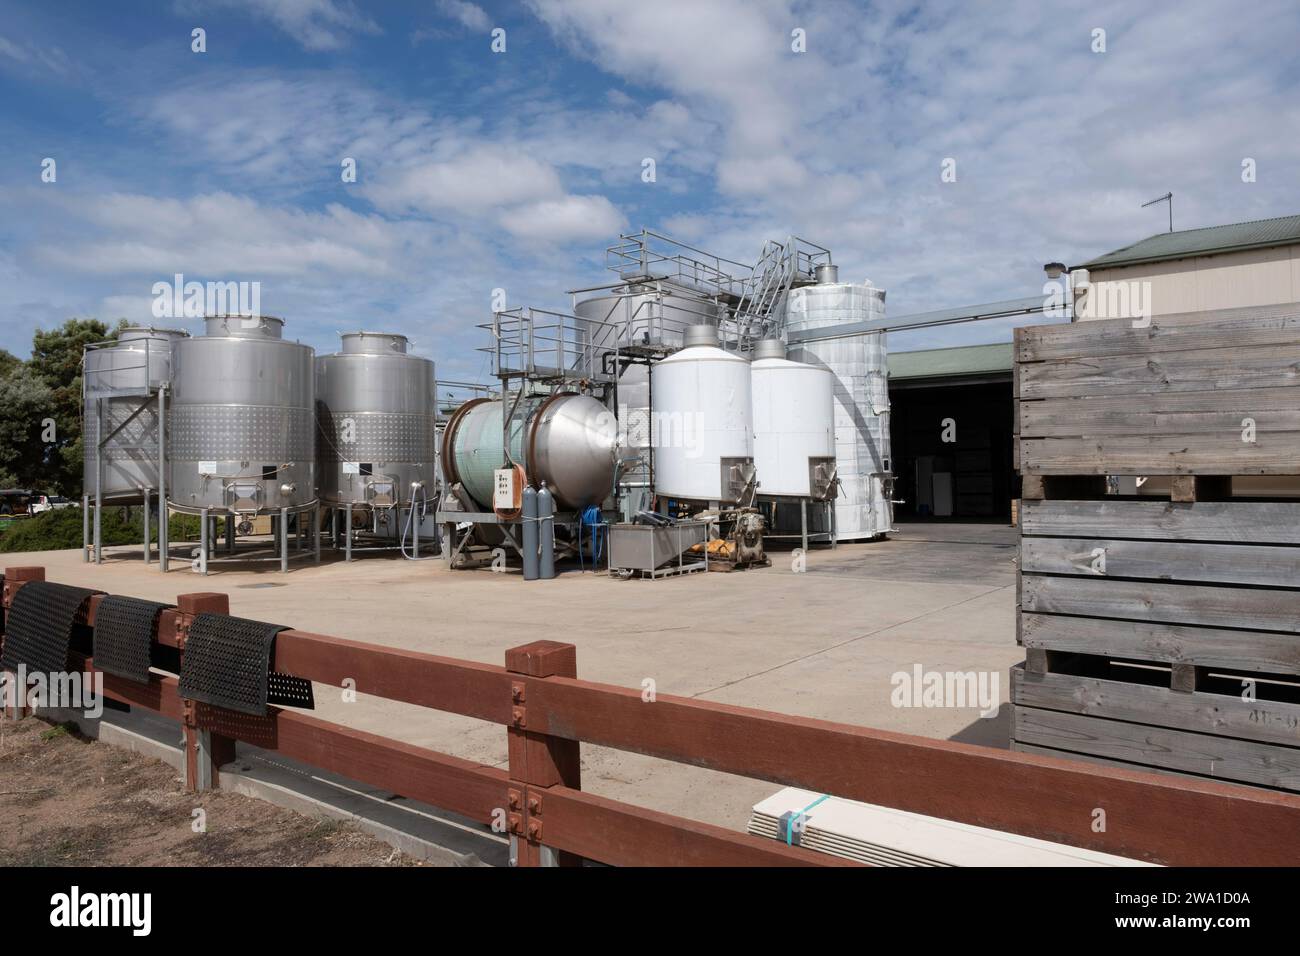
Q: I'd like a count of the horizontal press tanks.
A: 1